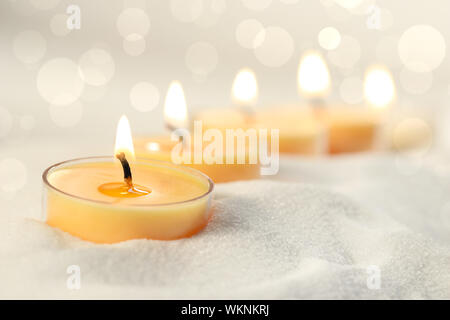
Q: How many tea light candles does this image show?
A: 5